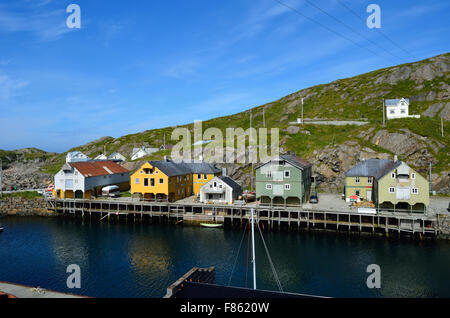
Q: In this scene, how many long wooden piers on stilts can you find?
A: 1